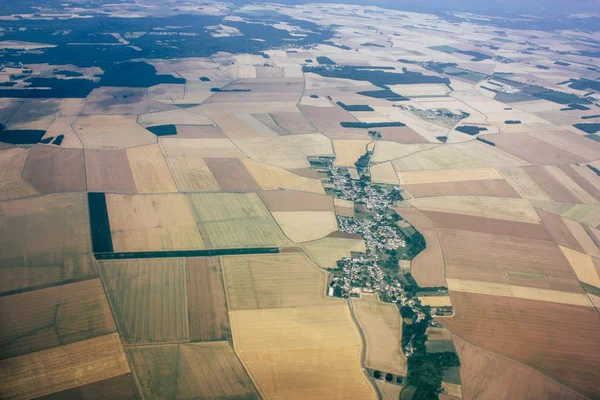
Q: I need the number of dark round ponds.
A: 3